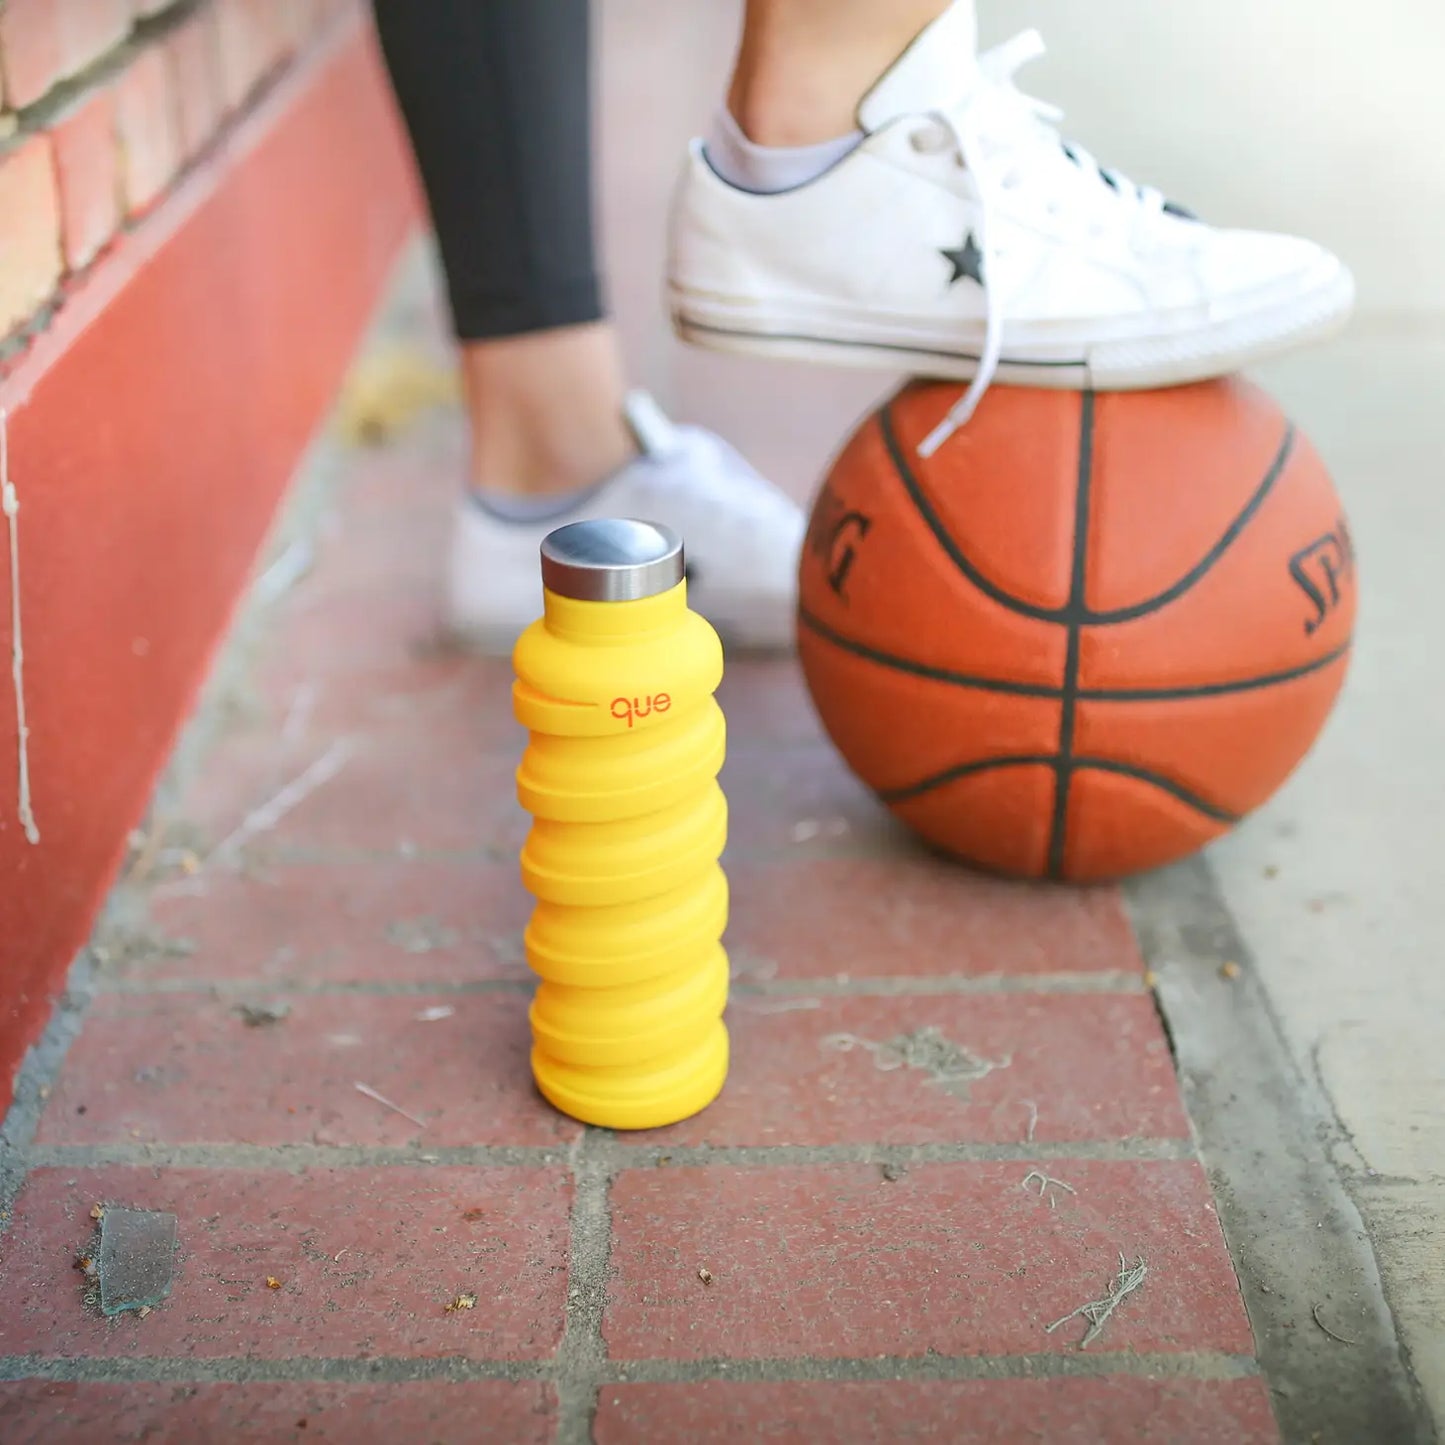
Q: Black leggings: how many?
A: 1